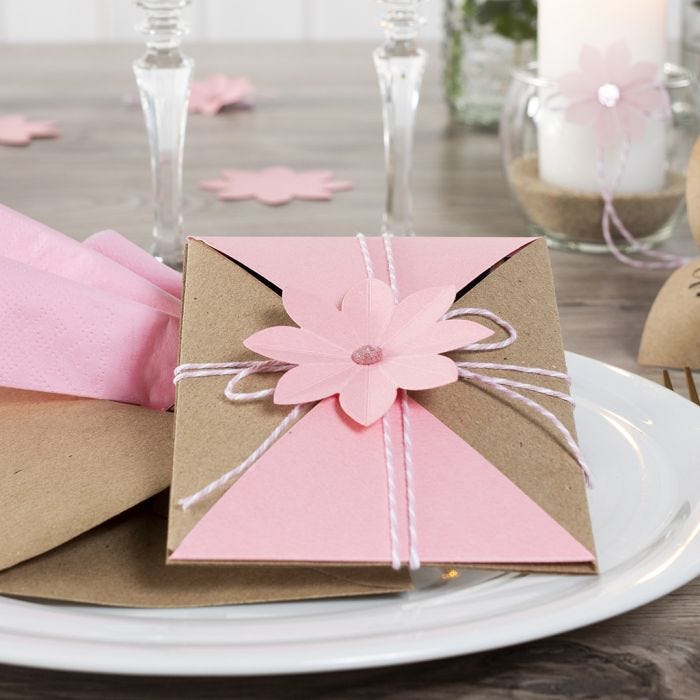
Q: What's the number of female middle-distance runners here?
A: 0